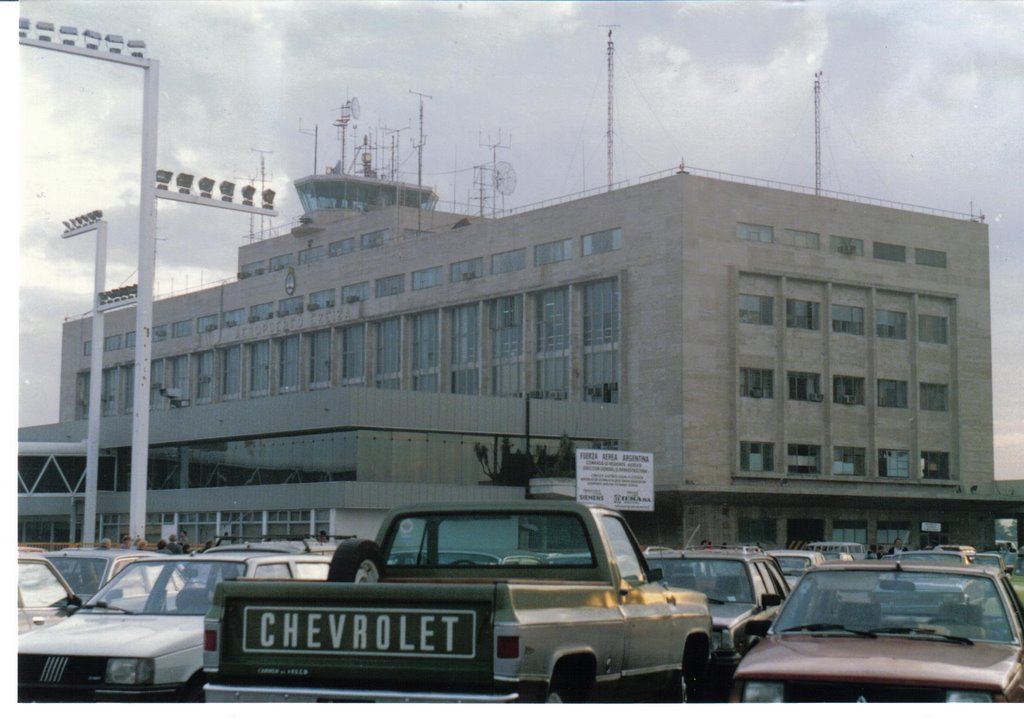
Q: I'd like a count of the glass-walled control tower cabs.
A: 1